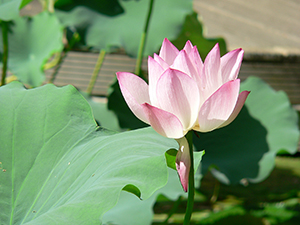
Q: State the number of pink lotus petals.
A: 14